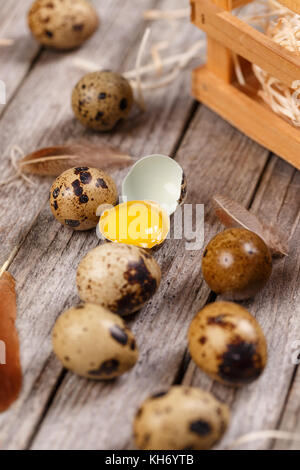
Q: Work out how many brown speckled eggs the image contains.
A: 8